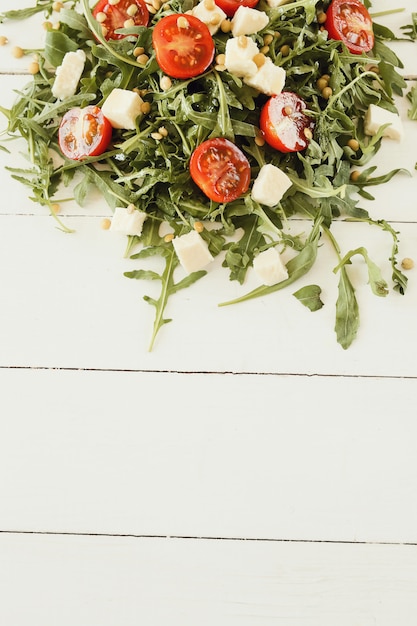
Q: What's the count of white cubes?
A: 11